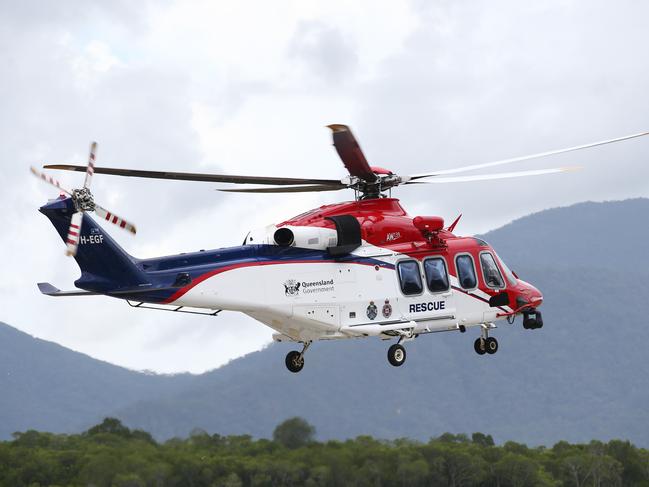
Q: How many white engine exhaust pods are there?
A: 1